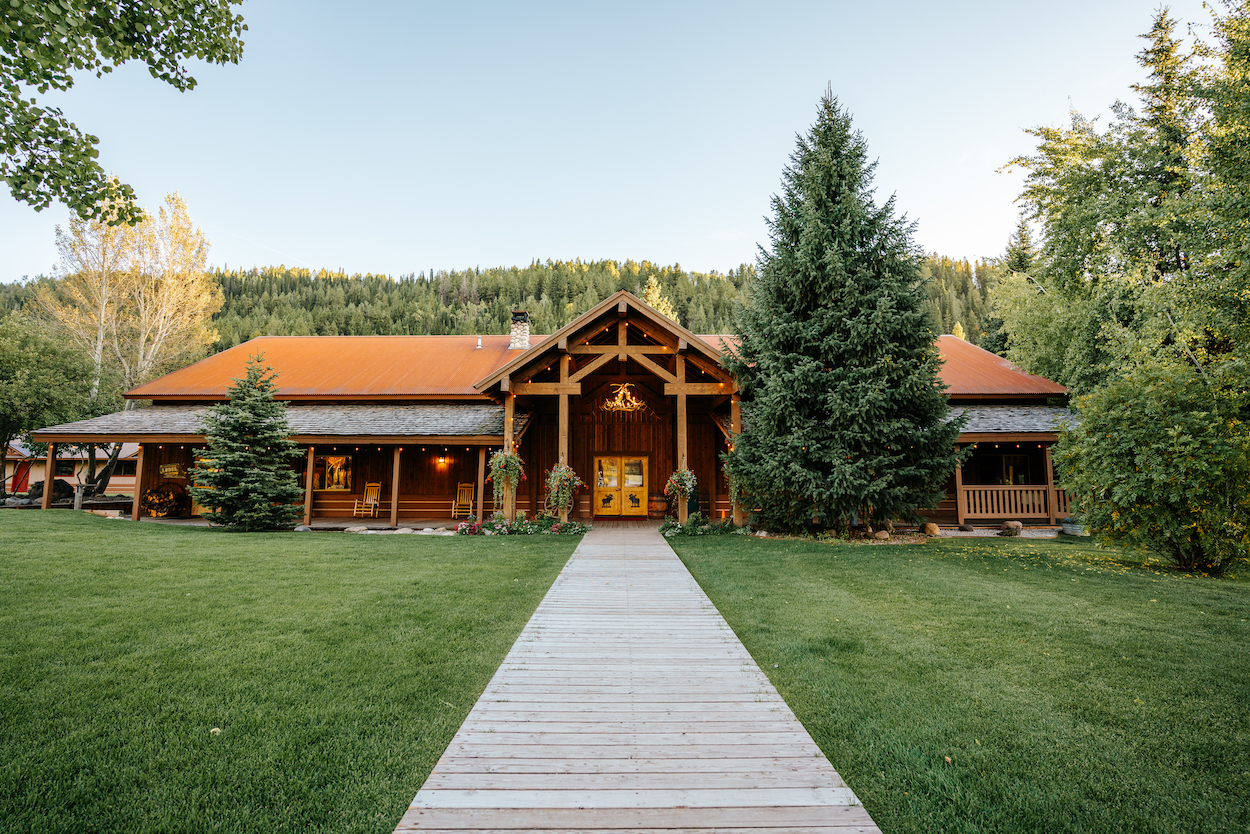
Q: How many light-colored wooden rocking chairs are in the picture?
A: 2